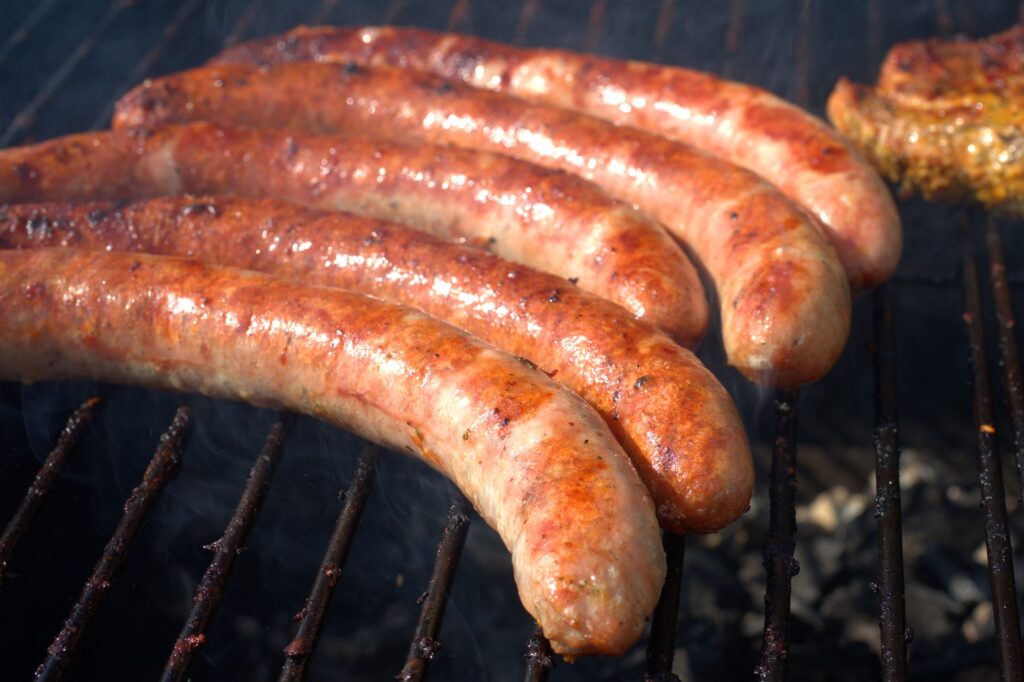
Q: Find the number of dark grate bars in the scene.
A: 11